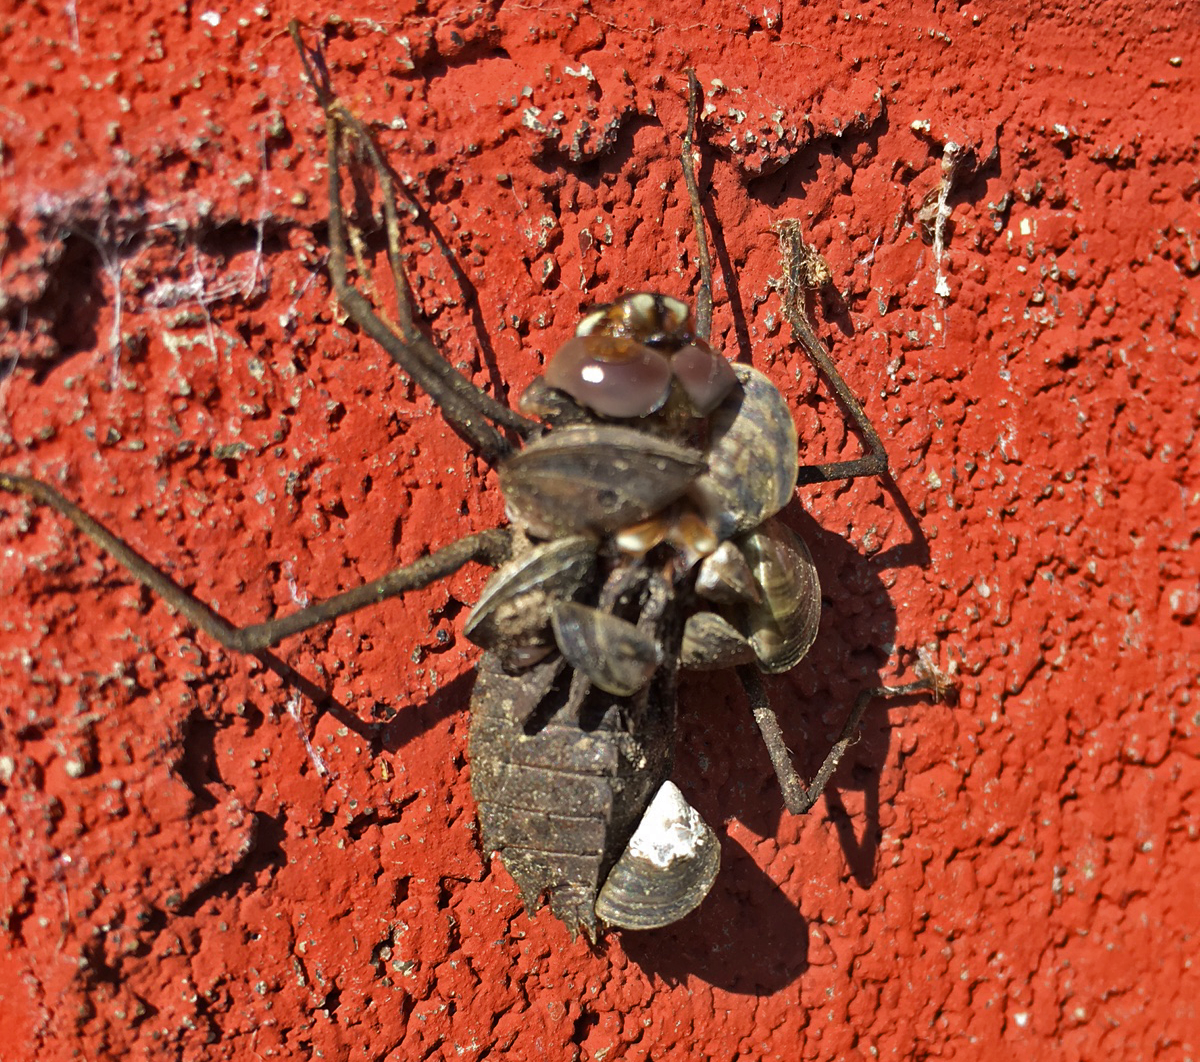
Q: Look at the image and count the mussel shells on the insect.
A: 8